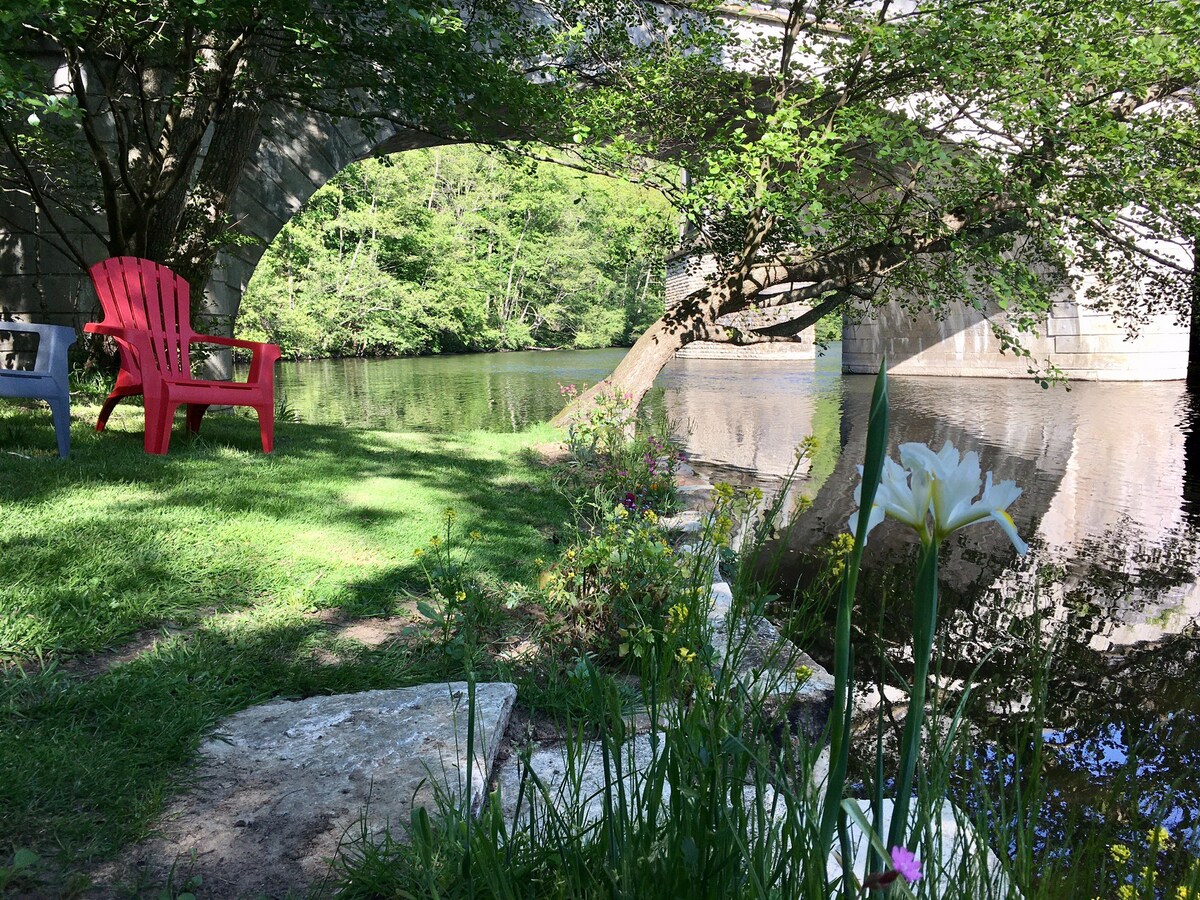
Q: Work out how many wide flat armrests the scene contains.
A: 3